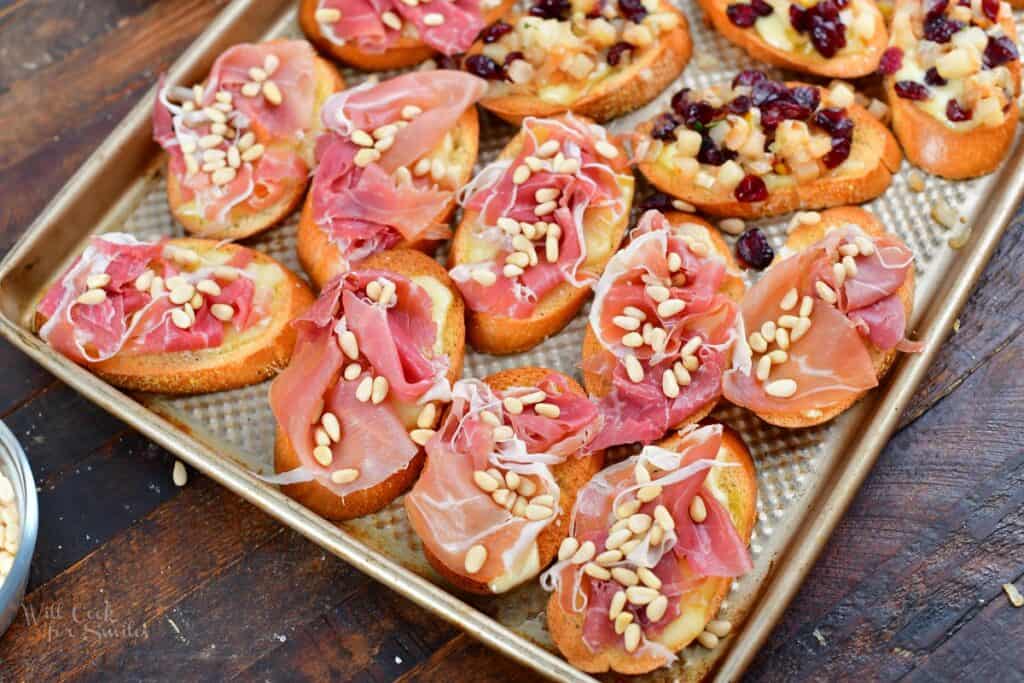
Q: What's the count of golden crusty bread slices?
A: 14